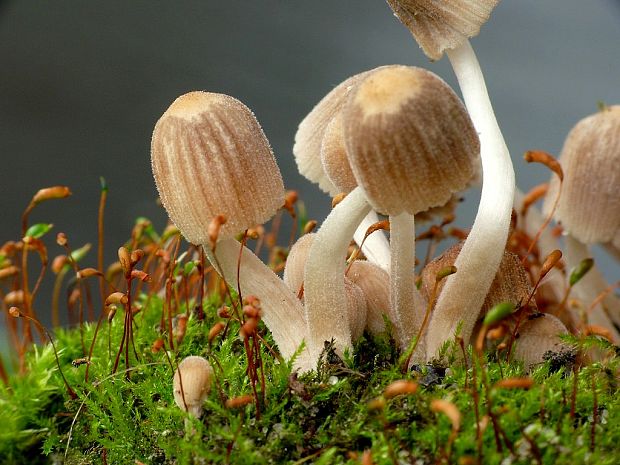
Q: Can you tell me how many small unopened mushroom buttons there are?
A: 1